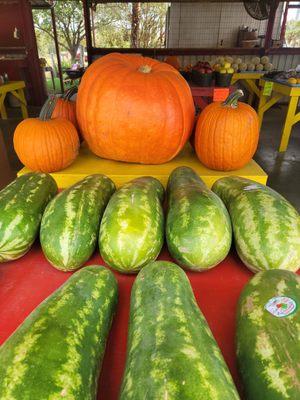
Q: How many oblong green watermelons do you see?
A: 8